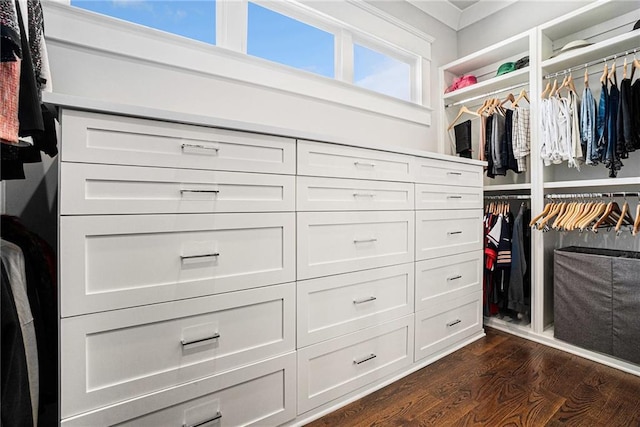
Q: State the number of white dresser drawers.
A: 15